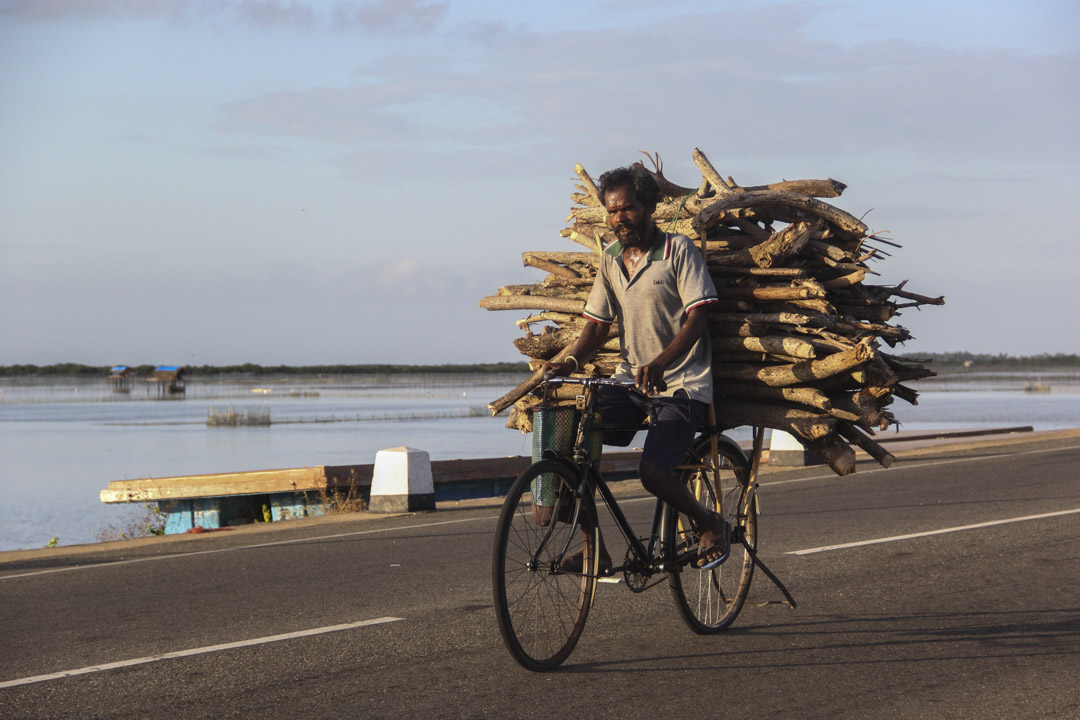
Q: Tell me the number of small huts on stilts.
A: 2